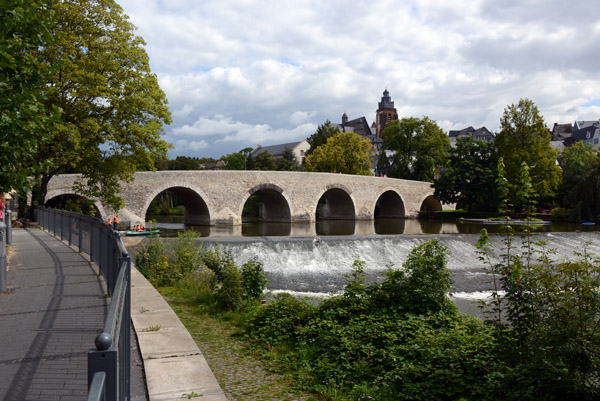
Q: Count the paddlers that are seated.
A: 3